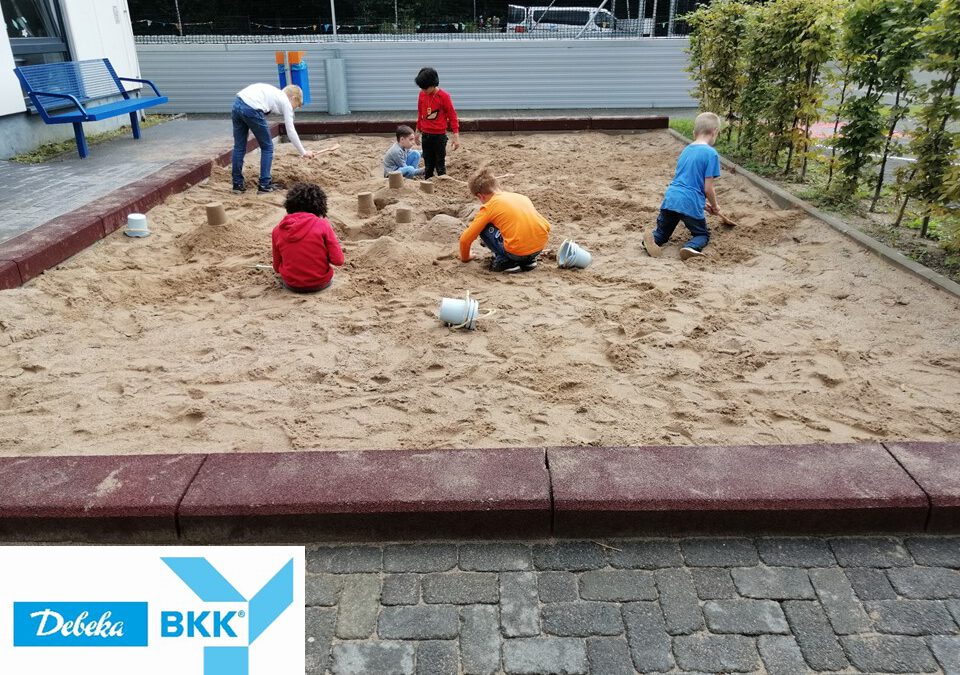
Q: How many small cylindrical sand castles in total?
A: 5